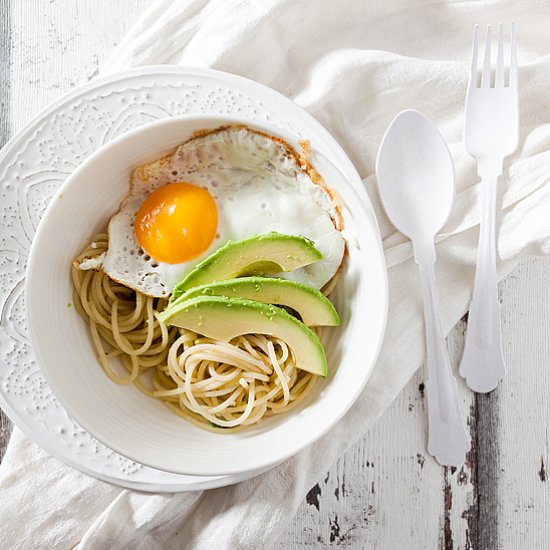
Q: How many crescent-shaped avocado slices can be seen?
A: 3